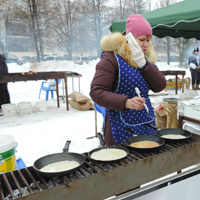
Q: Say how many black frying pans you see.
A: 4